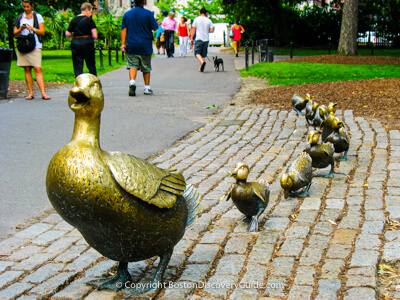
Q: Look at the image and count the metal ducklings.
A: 8